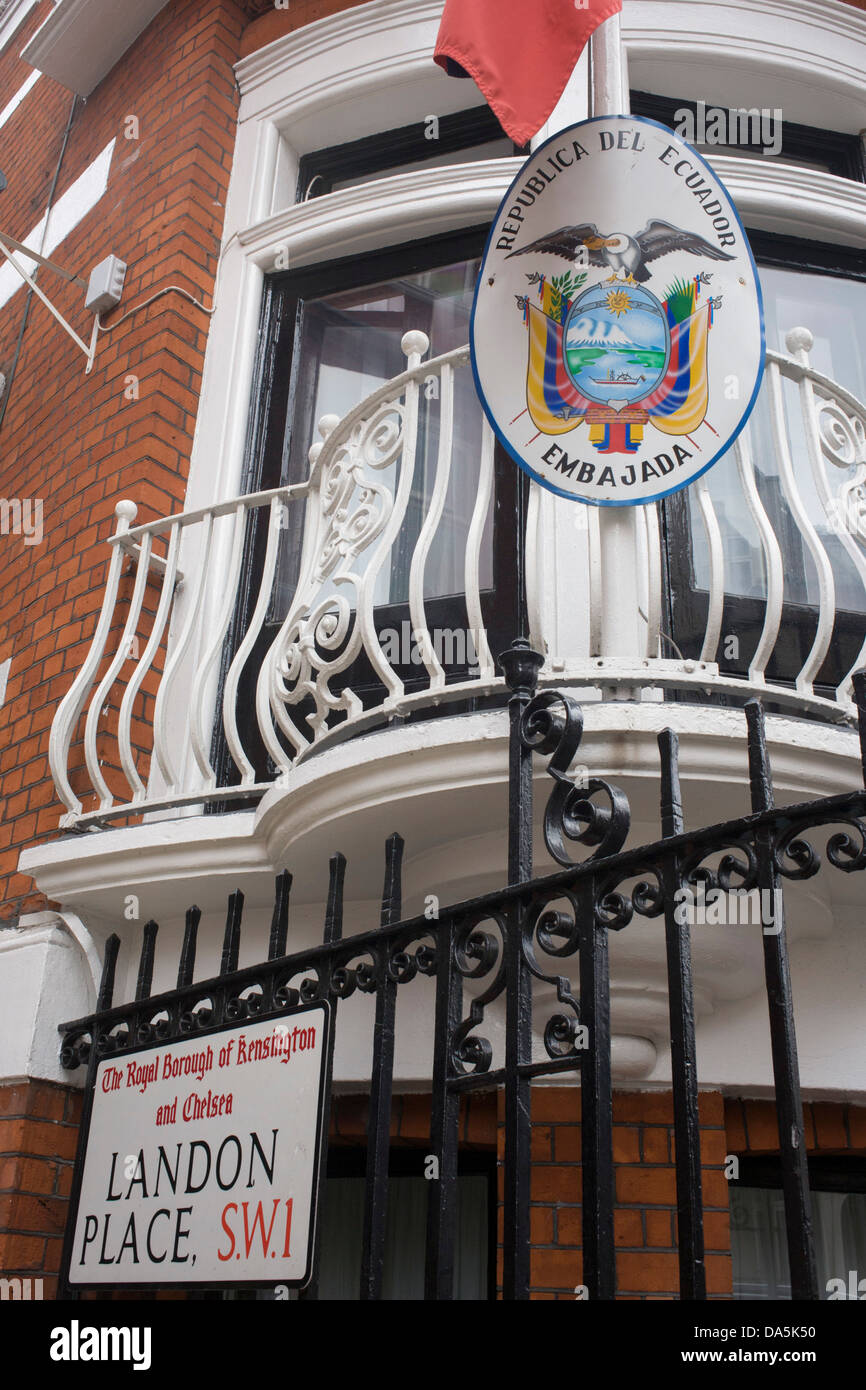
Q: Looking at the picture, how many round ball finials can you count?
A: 5